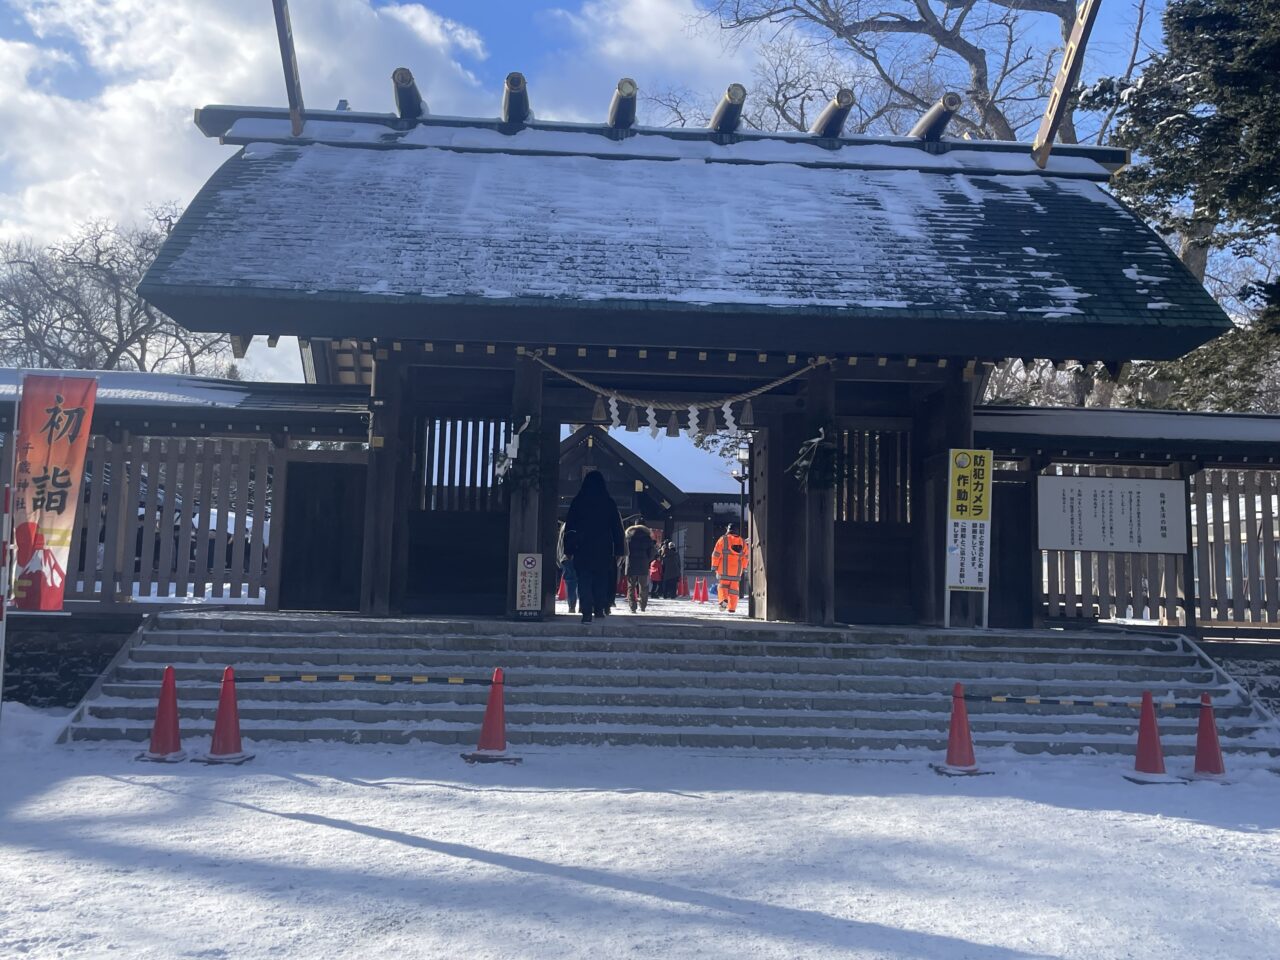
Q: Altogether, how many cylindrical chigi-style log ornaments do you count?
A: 6